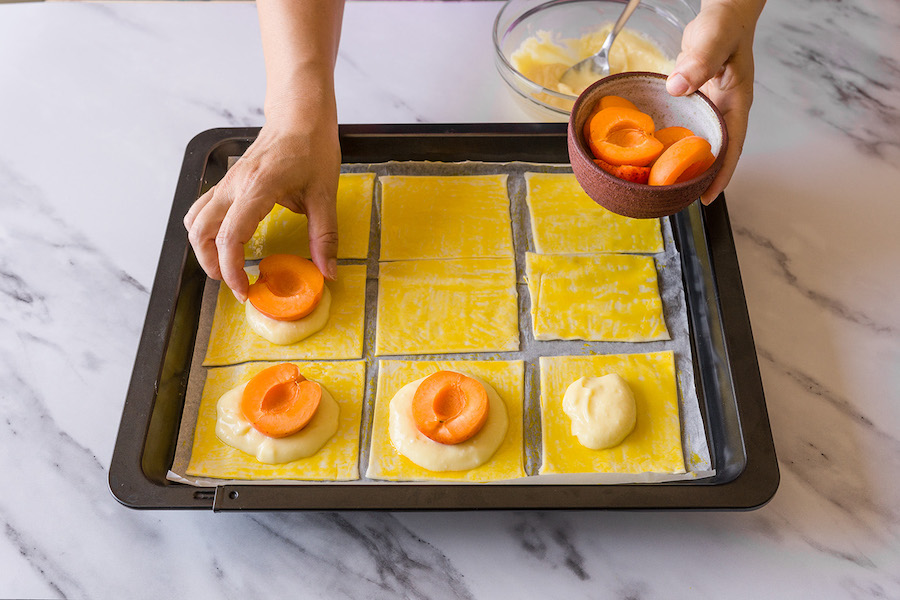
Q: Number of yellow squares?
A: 9